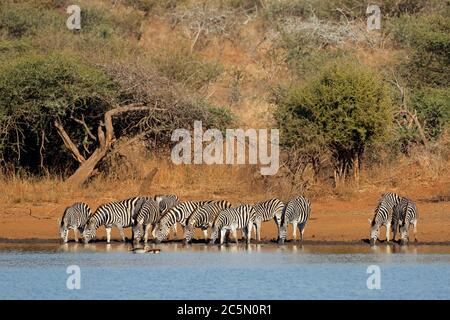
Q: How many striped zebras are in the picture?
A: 11